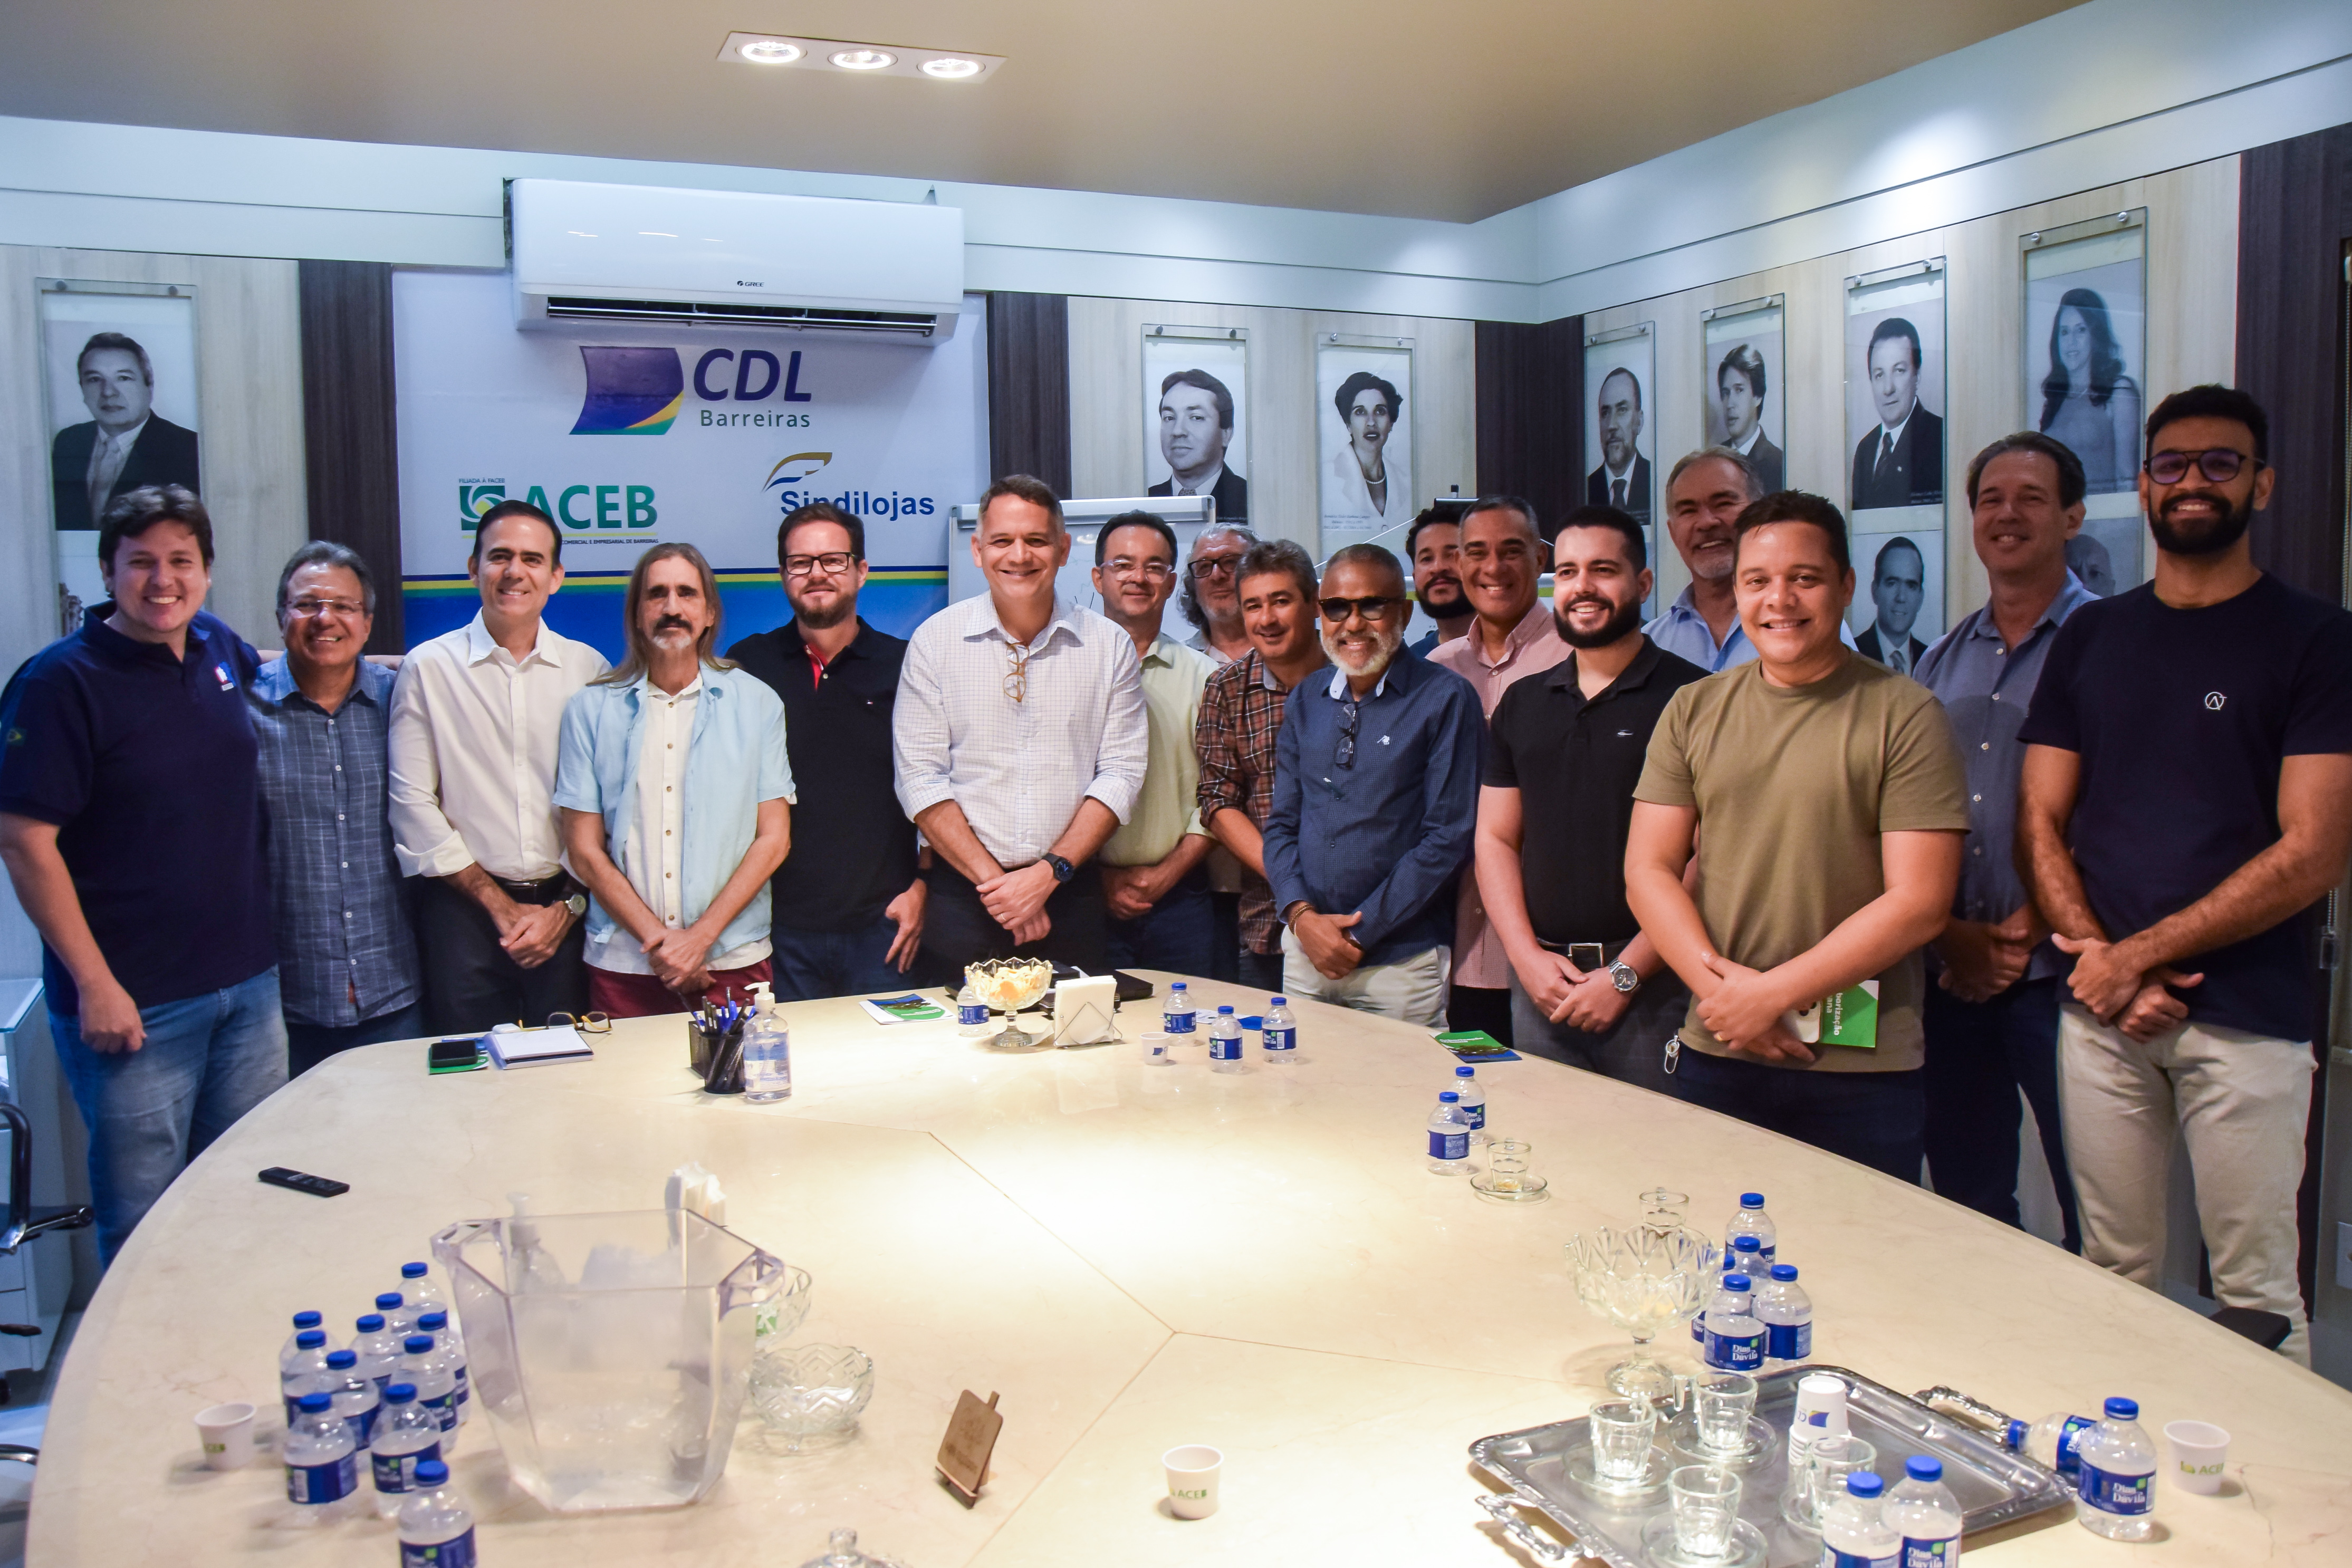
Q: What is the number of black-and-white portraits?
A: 9